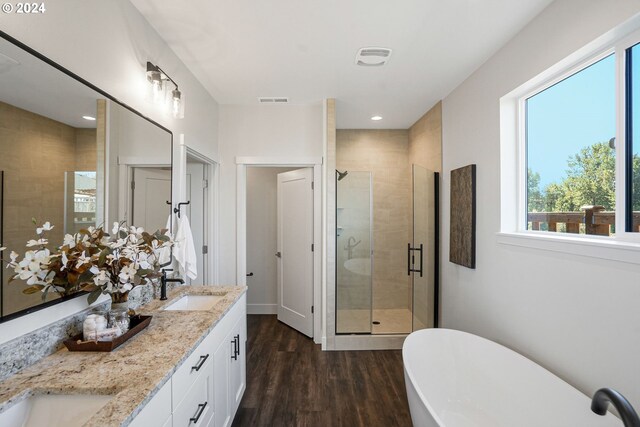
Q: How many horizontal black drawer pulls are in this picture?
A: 2